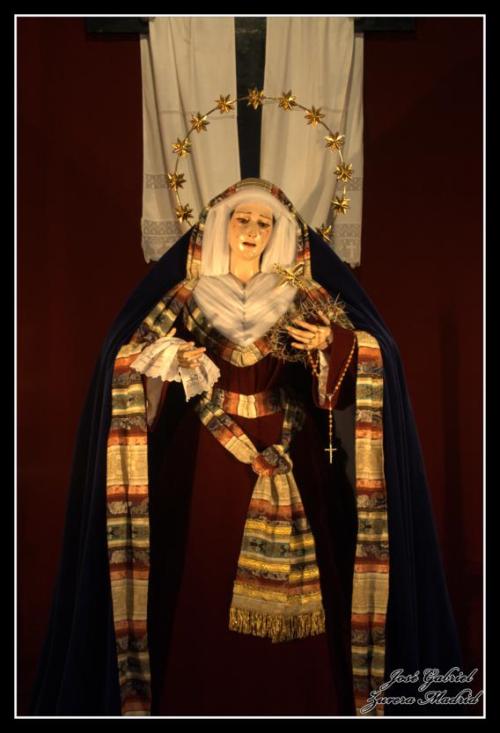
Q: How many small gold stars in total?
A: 12